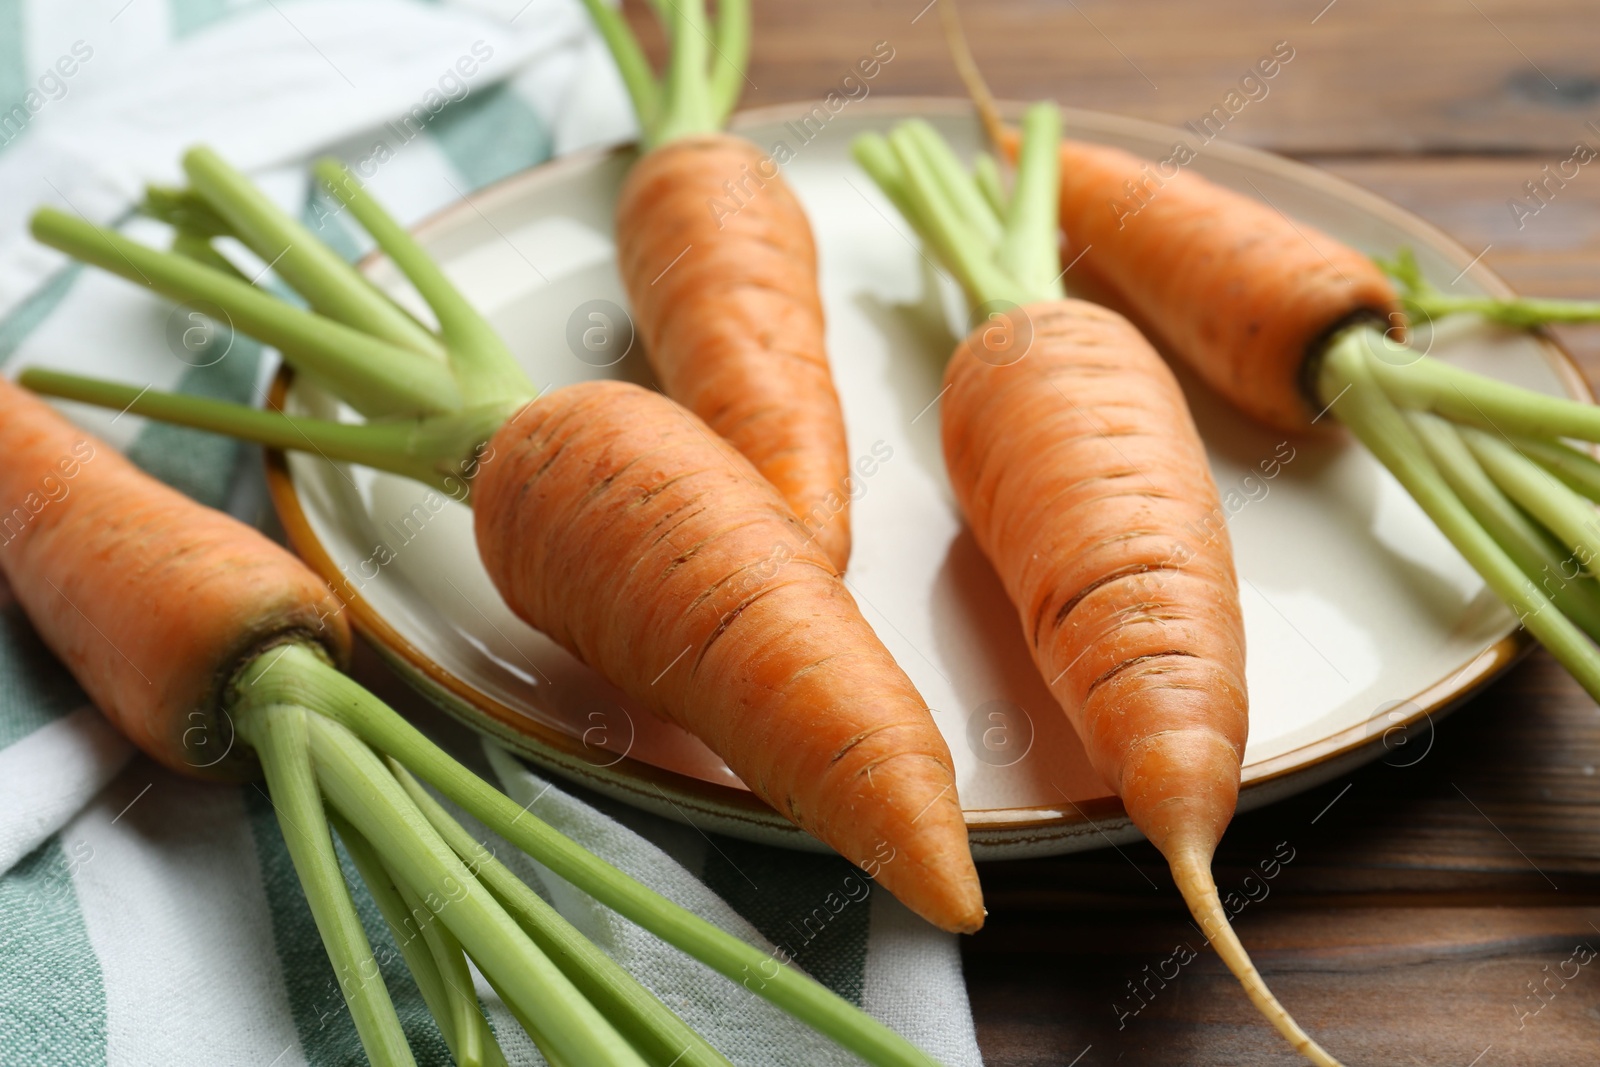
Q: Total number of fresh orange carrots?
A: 5